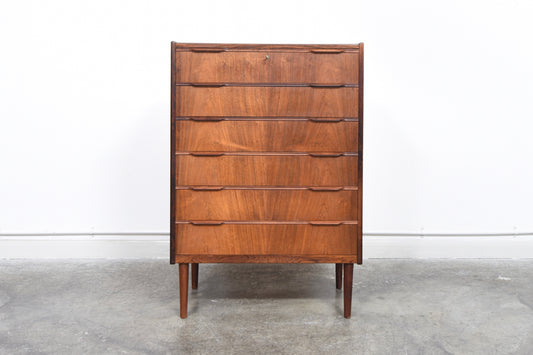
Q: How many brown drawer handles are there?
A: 12